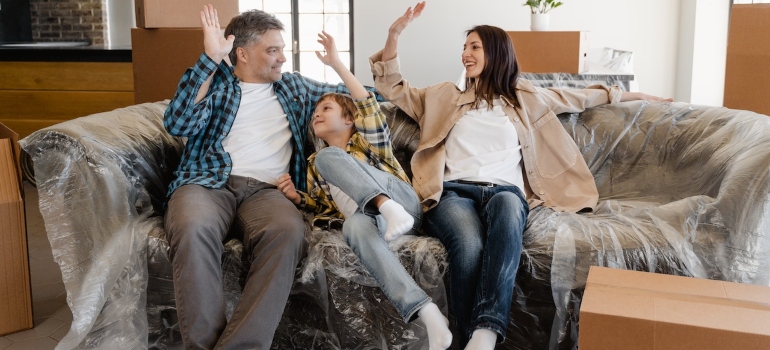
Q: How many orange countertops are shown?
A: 0